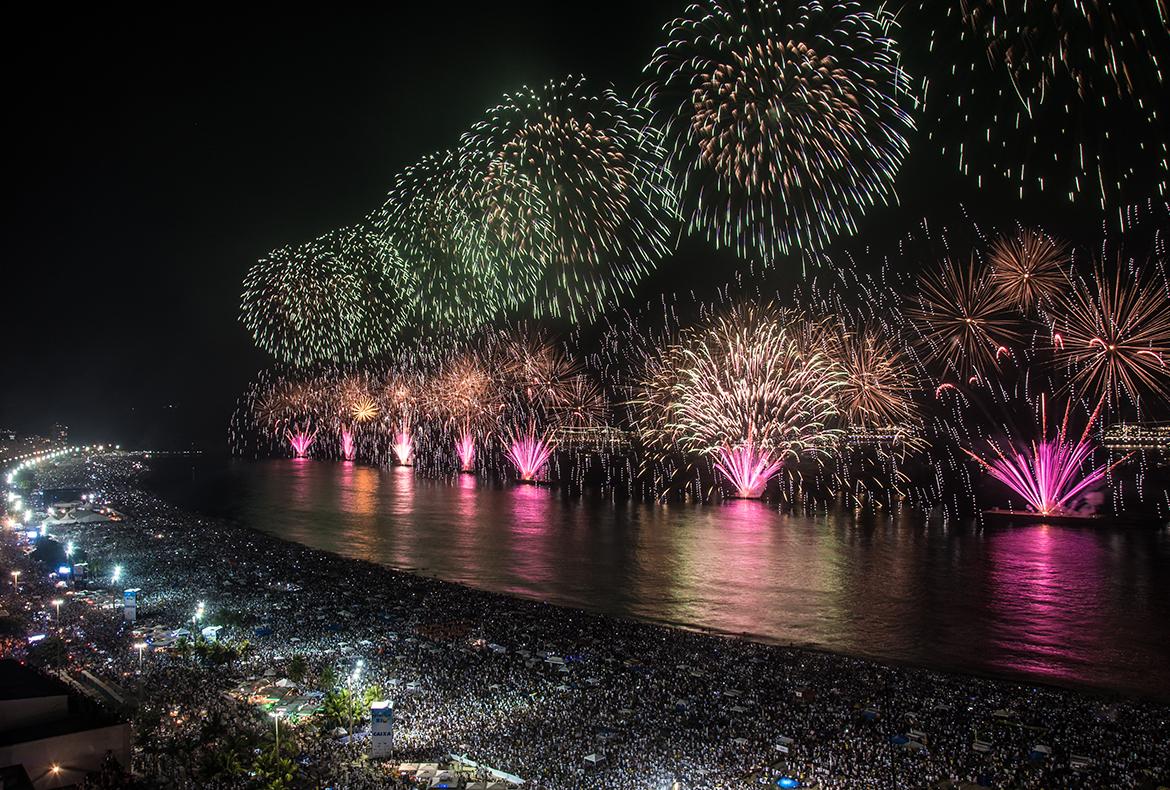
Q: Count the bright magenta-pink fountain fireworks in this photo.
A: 7